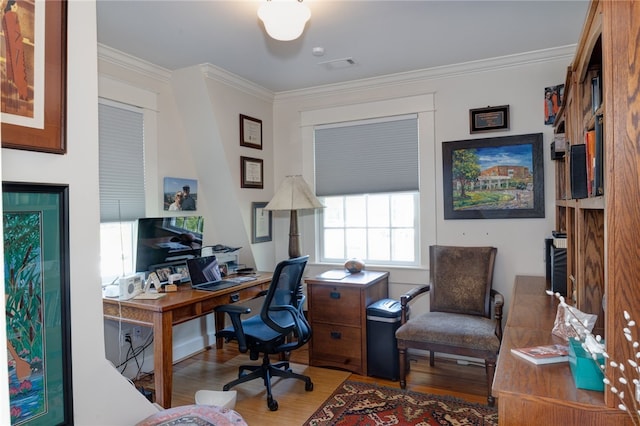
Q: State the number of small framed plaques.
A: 4